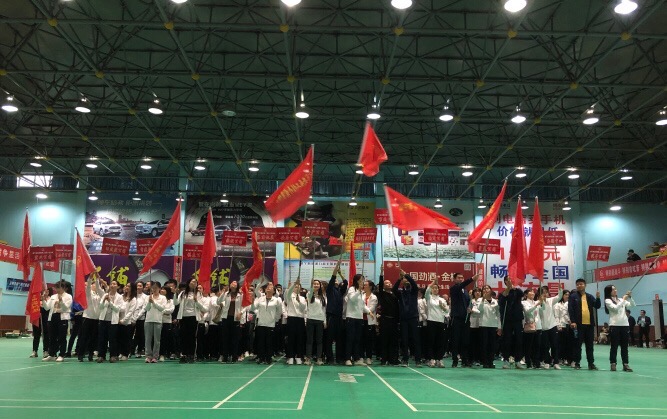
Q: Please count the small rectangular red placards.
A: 15